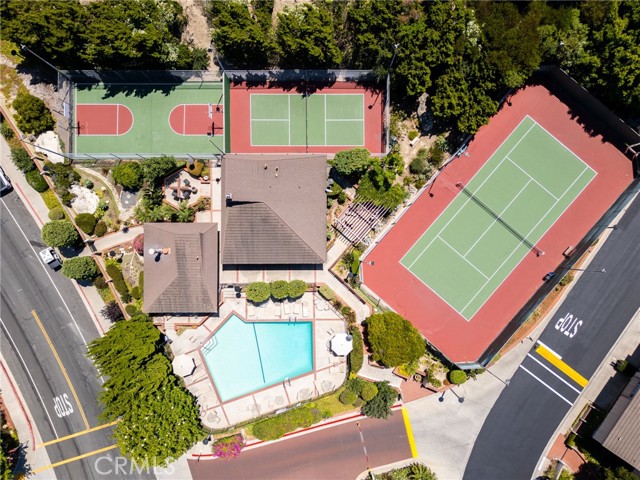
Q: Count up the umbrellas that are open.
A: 2